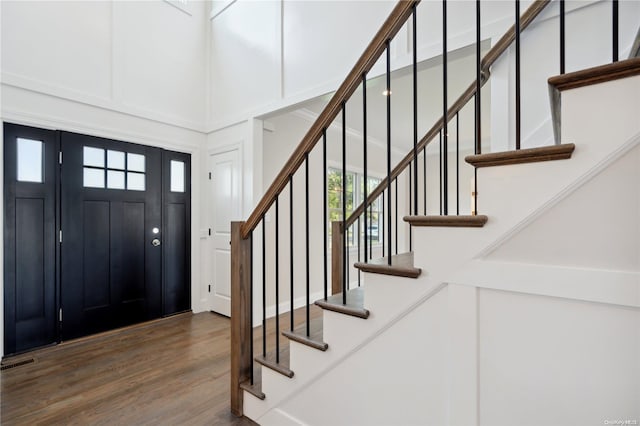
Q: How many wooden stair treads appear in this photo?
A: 8